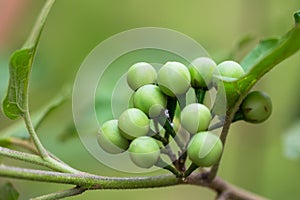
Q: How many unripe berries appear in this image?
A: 11